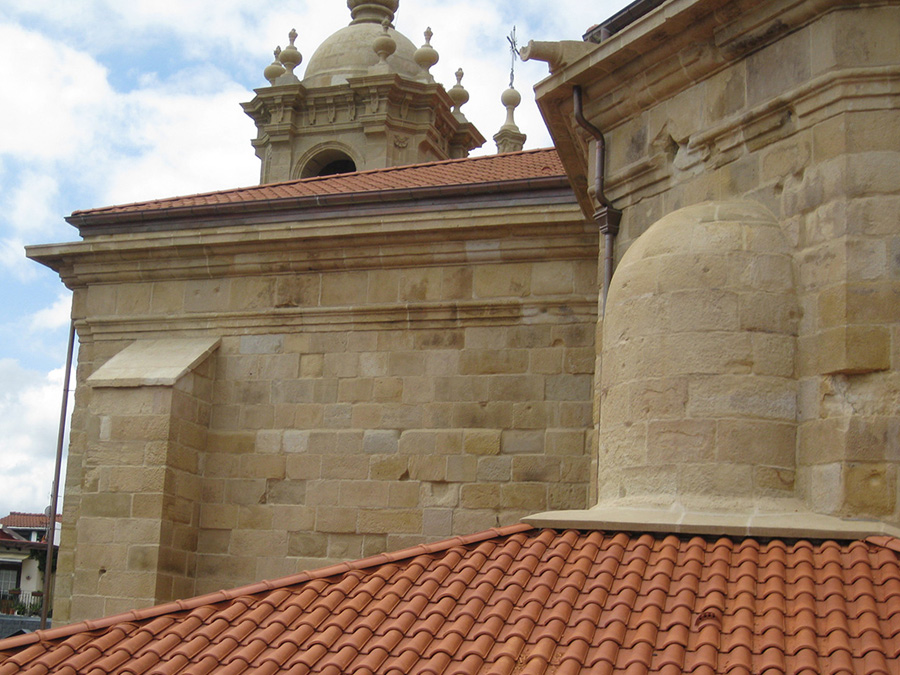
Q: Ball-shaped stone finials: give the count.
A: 6